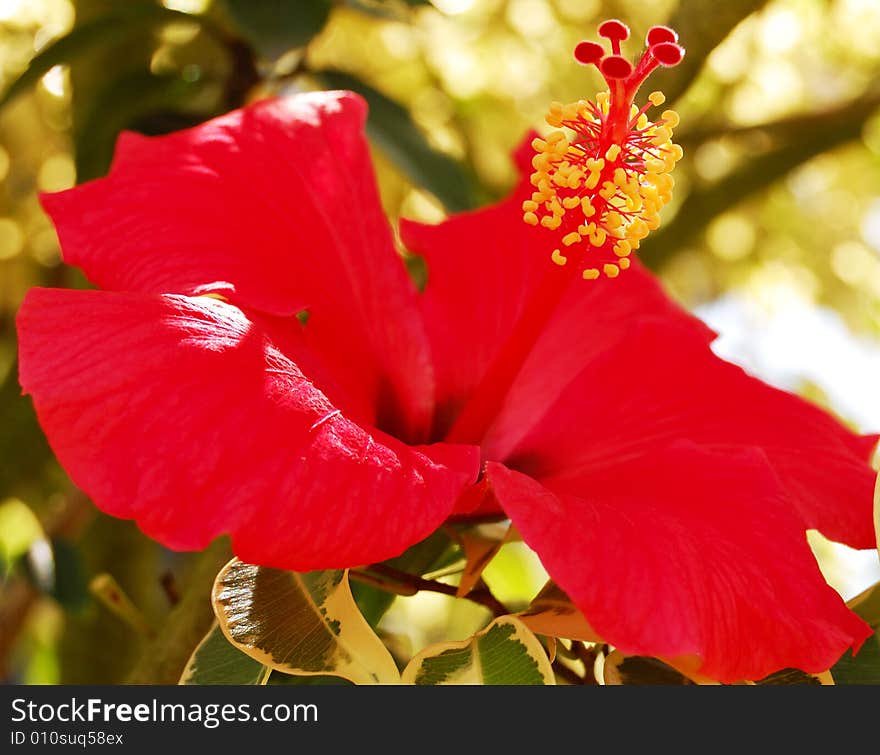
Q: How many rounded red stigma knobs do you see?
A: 5